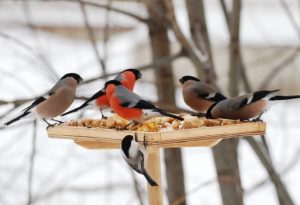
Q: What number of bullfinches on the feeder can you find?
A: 5